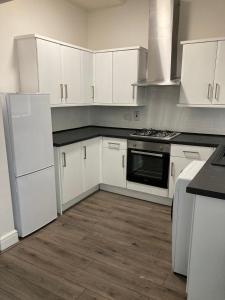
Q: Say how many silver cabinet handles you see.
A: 12